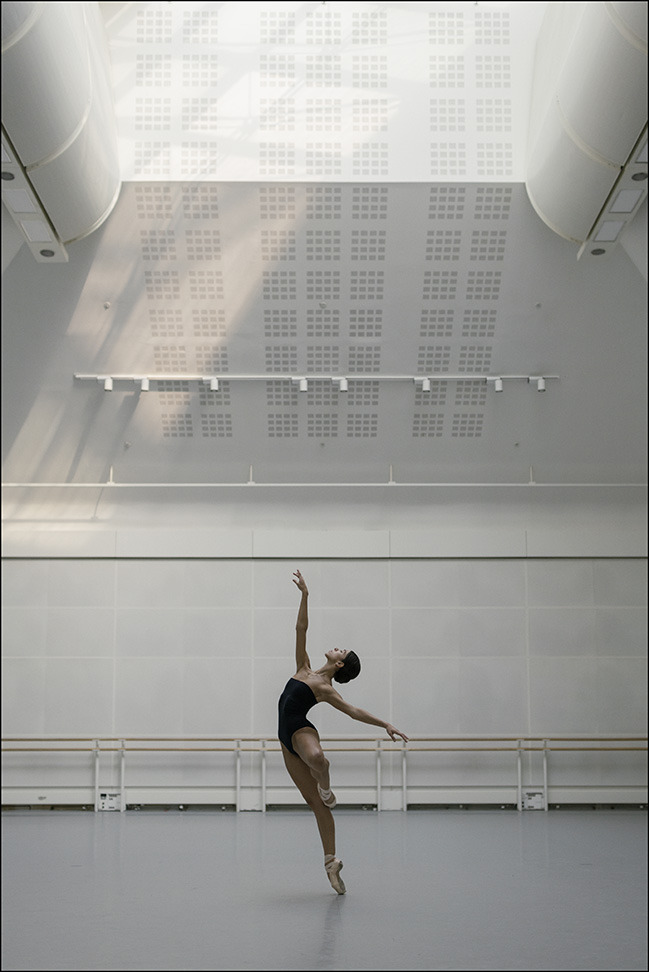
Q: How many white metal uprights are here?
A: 8